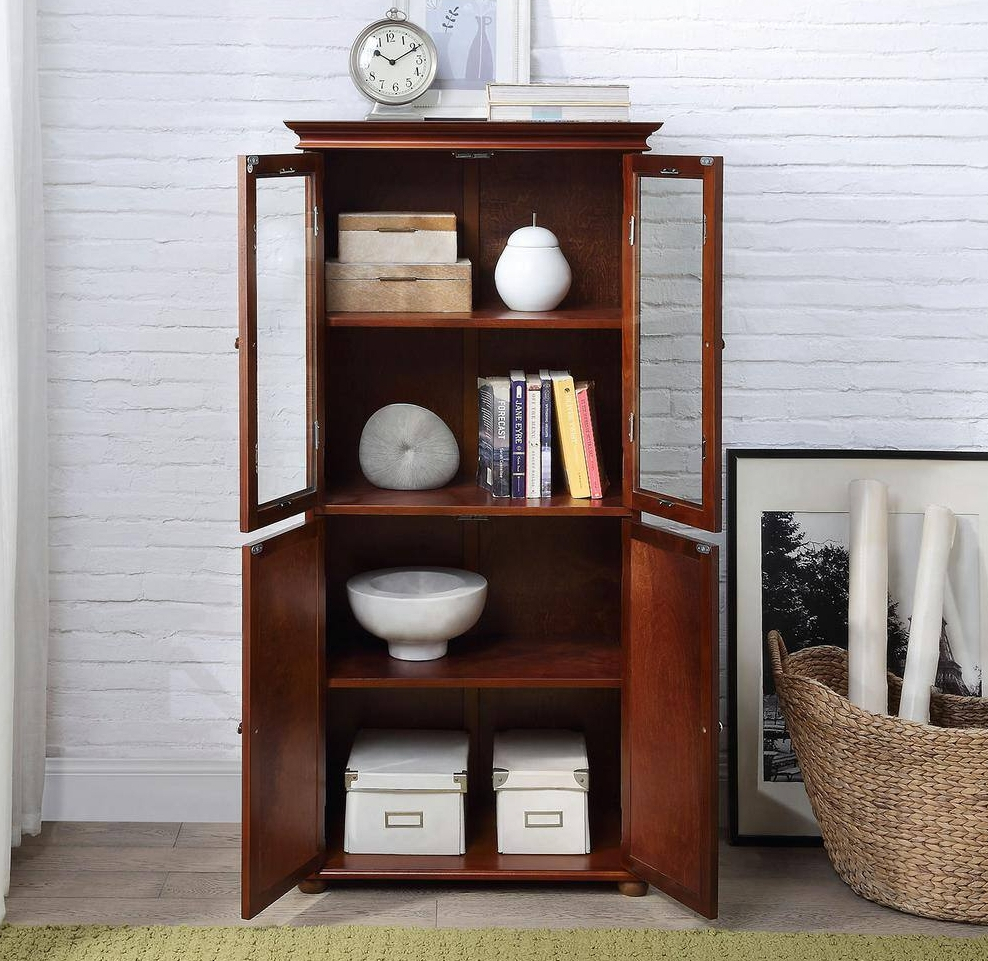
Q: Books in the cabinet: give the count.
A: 6